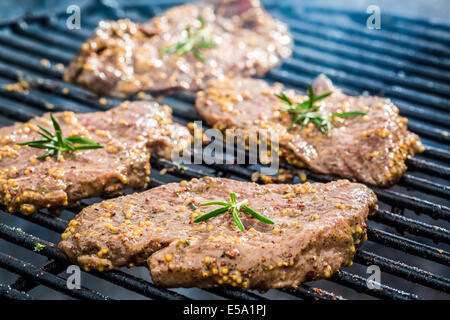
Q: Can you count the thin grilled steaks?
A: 4